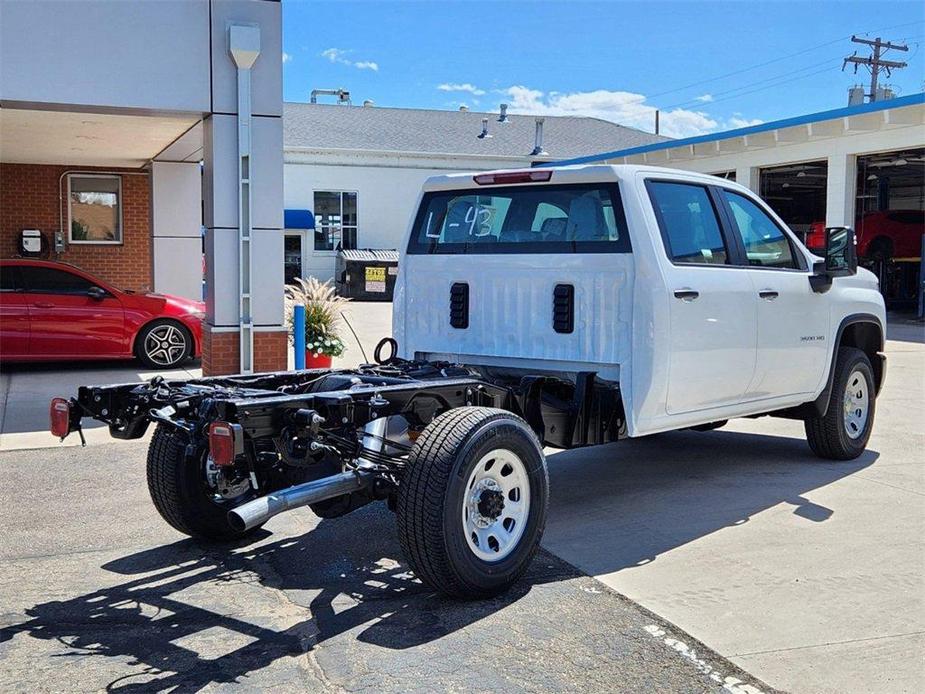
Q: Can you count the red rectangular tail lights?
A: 2